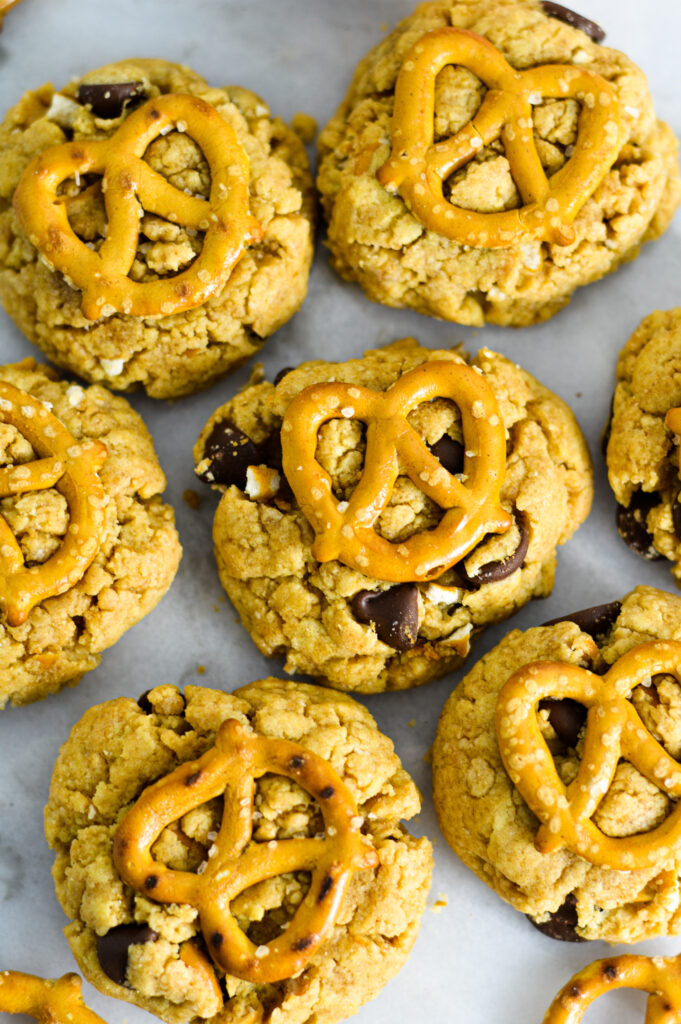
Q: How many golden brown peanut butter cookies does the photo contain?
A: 7